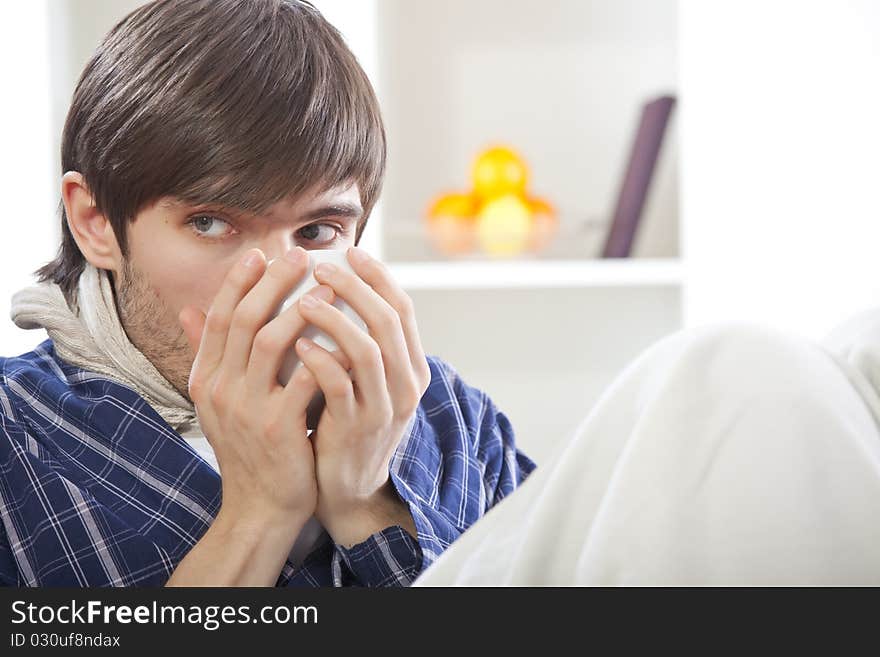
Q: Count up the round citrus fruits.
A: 4